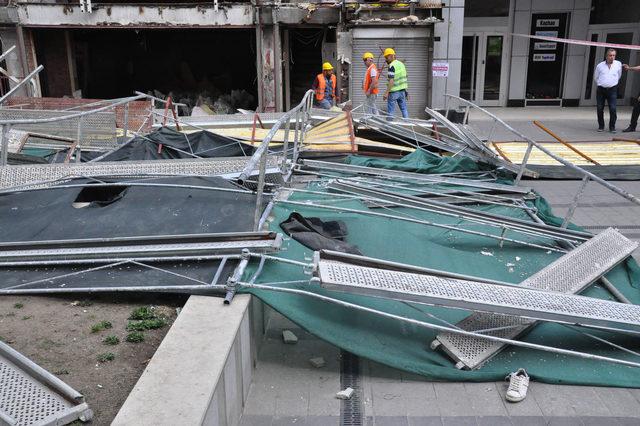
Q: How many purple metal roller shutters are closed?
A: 0